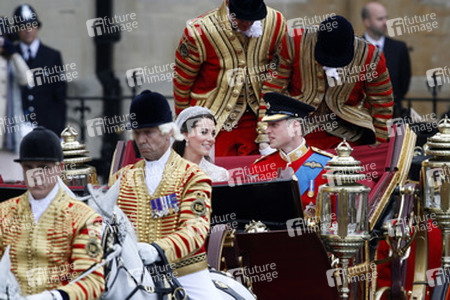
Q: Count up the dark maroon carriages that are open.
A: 1